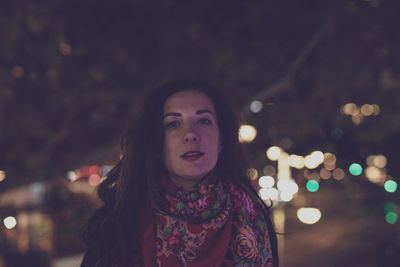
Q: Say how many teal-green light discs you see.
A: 4